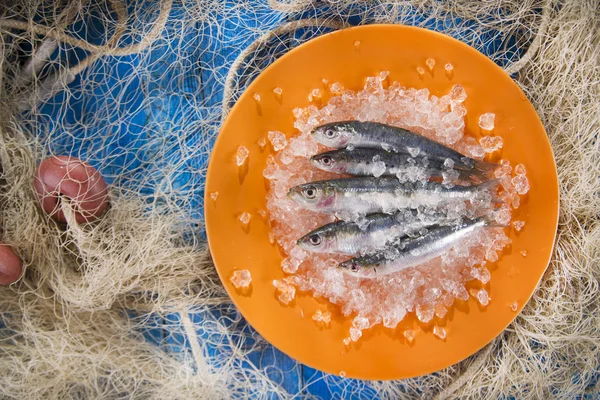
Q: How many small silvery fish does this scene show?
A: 5